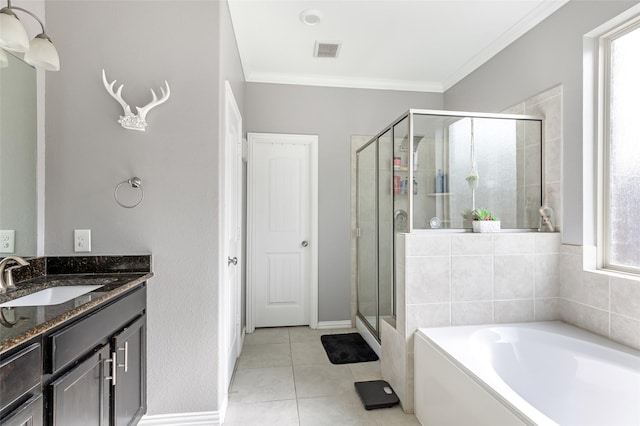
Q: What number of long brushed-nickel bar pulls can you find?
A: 2